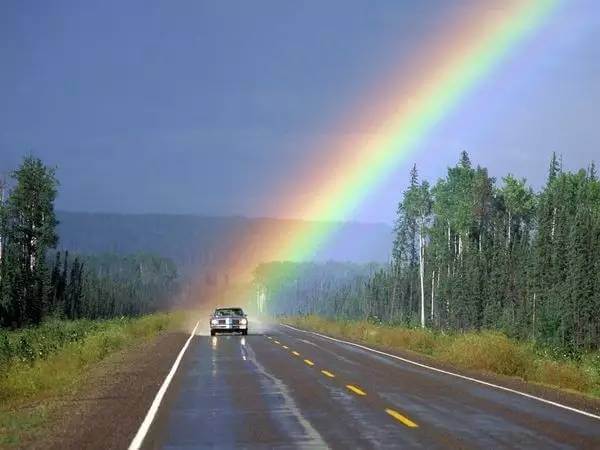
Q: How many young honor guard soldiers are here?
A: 0